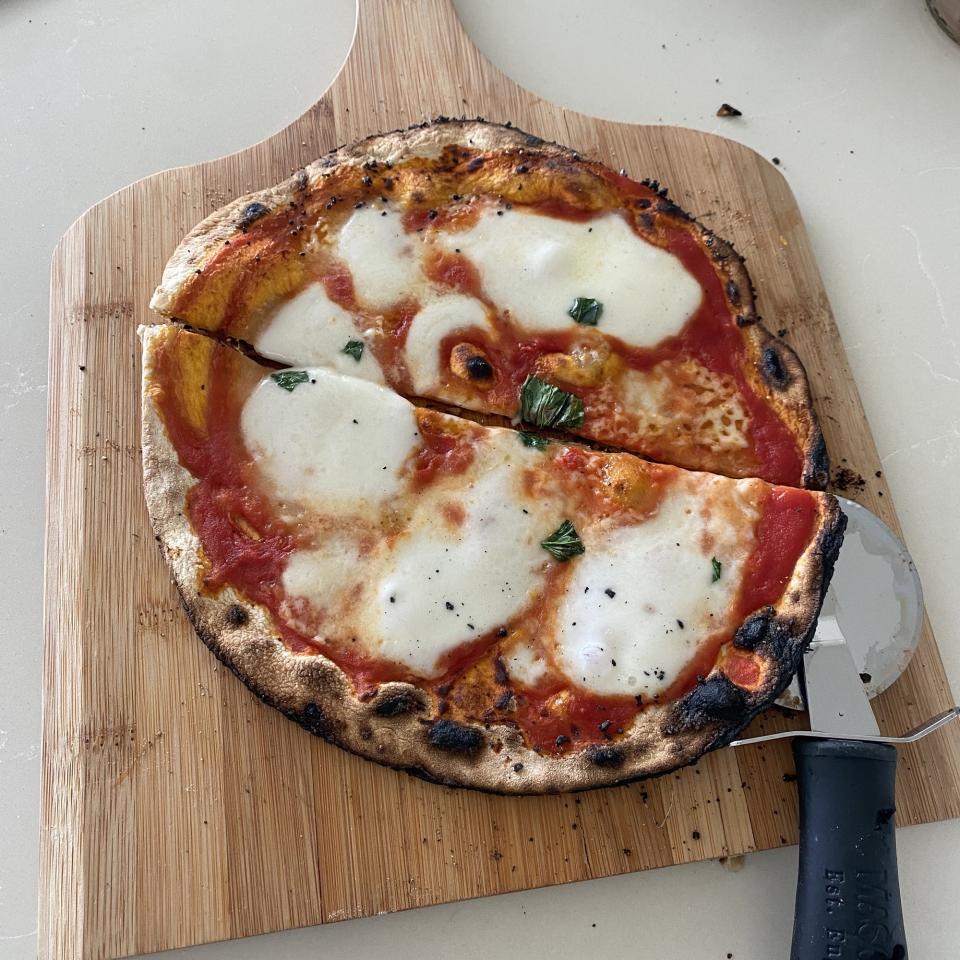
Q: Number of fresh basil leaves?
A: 7